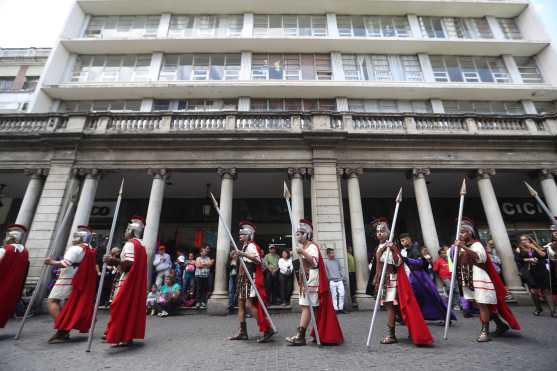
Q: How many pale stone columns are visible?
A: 9